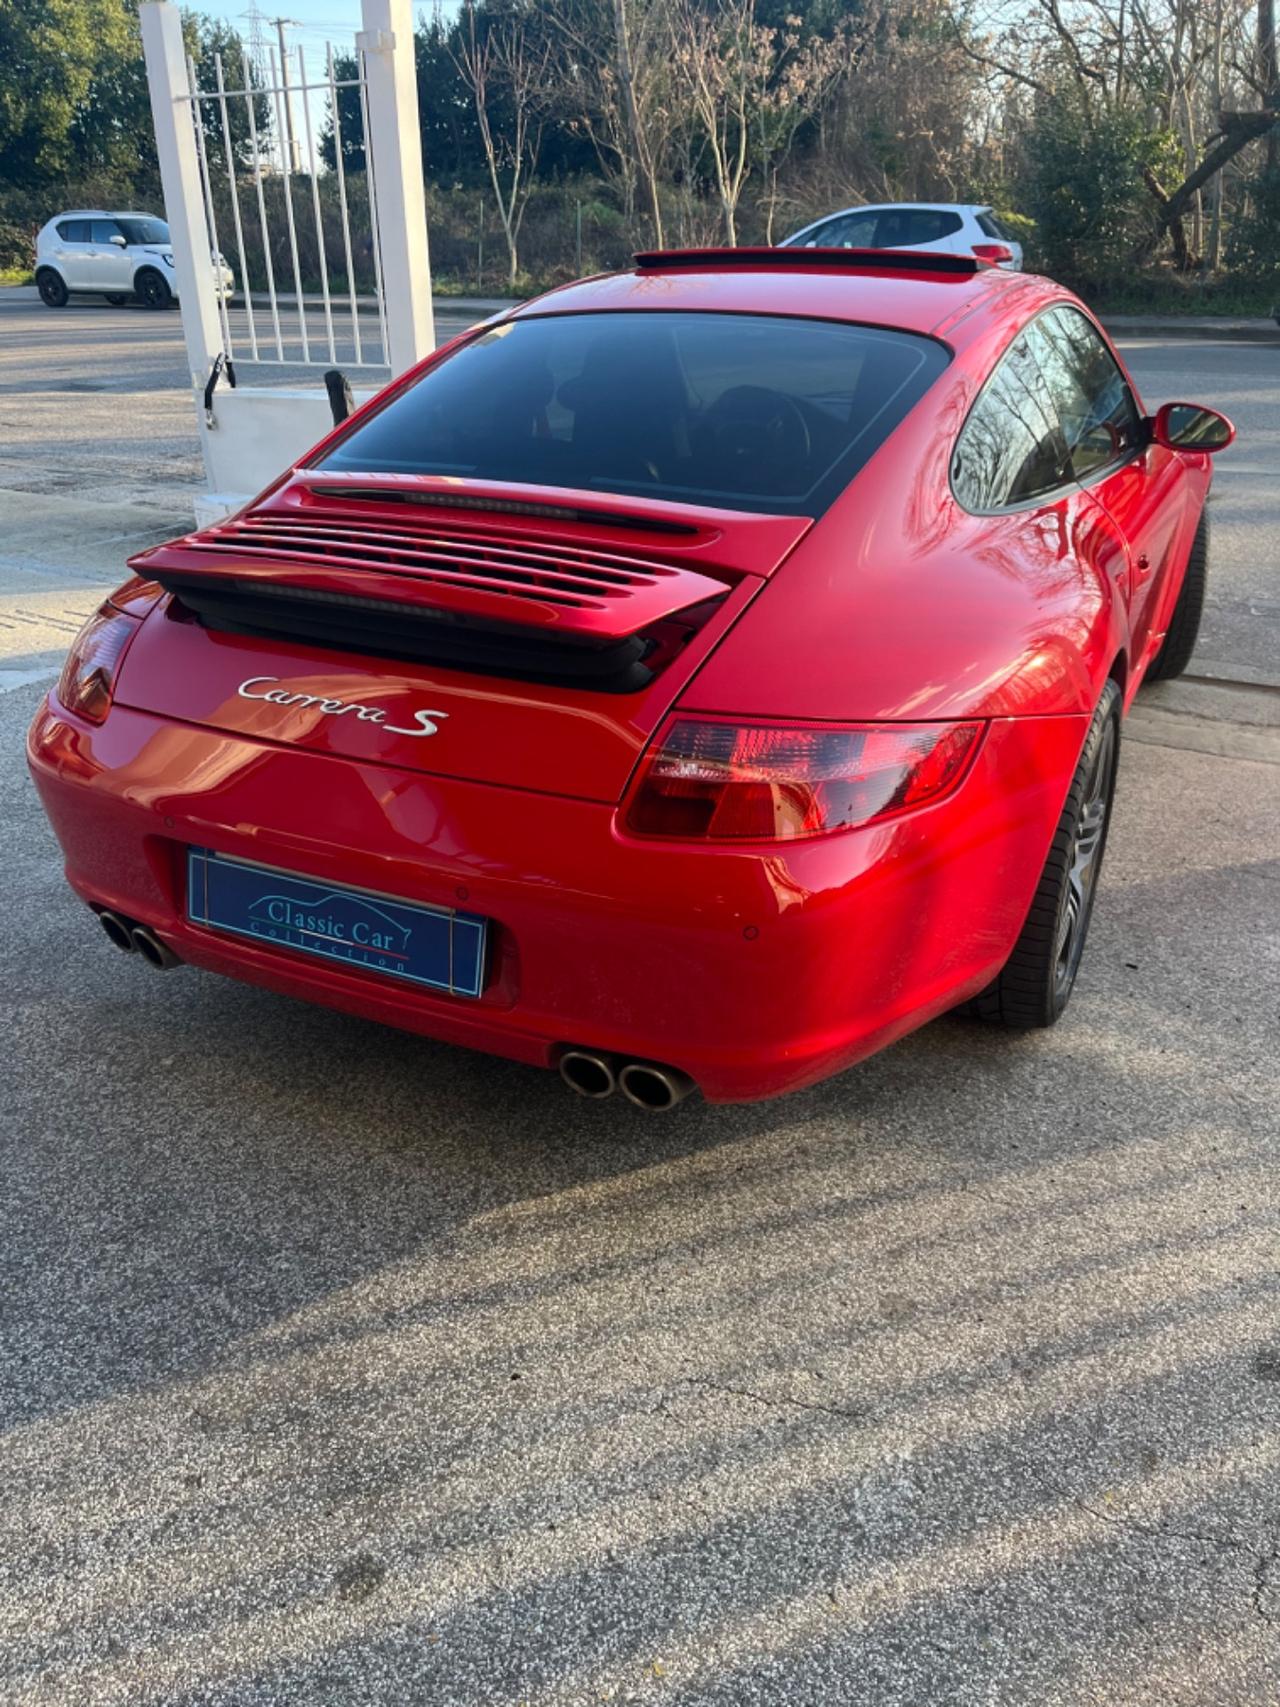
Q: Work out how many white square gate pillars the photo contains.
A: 2